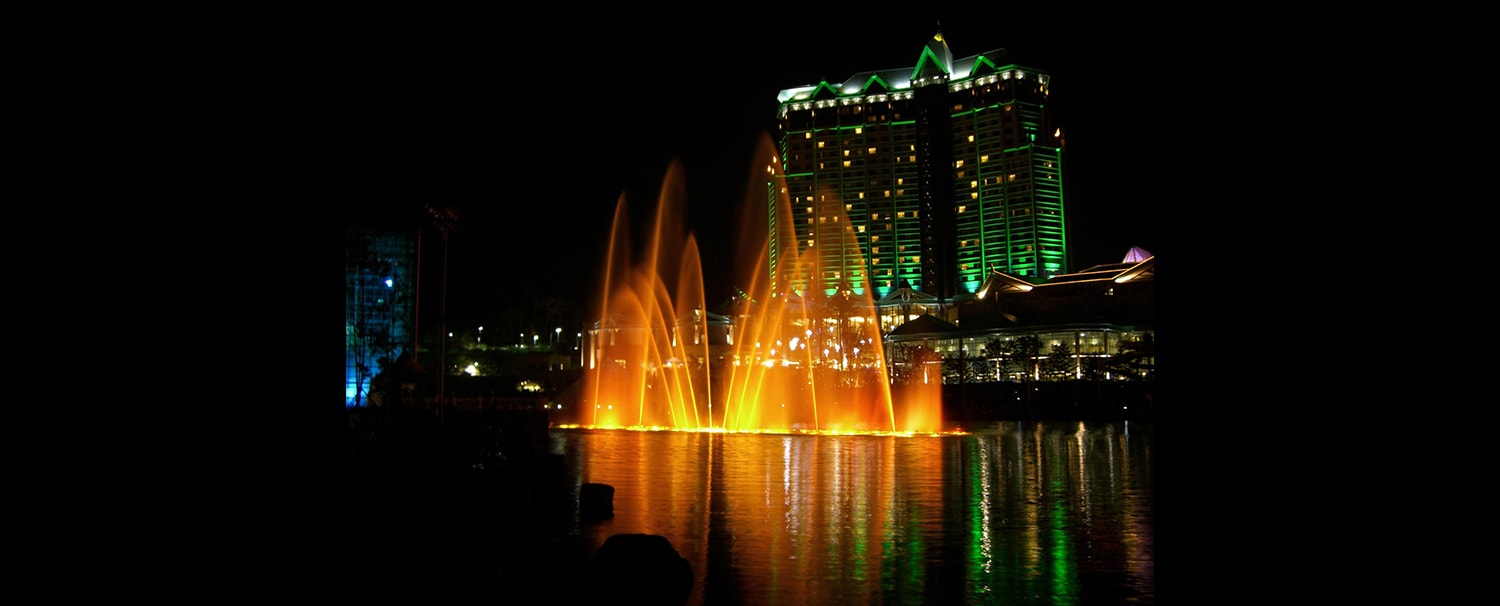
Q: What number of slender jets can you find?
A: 11